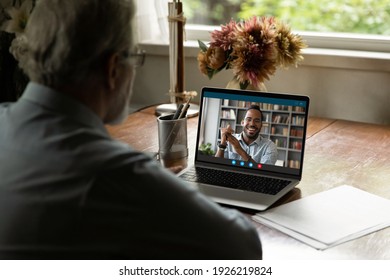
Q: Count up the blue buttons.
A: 3